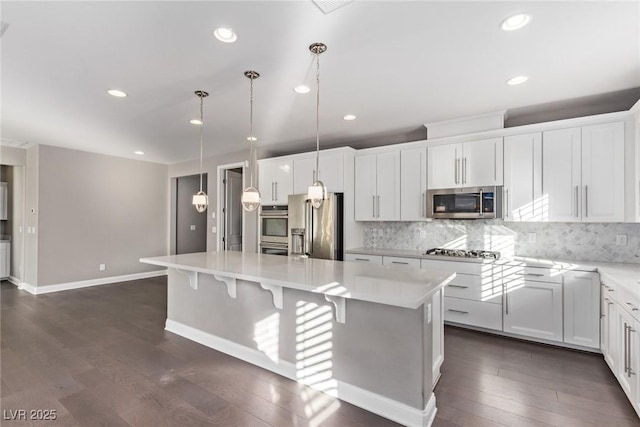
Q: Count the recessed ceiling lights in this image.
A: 9